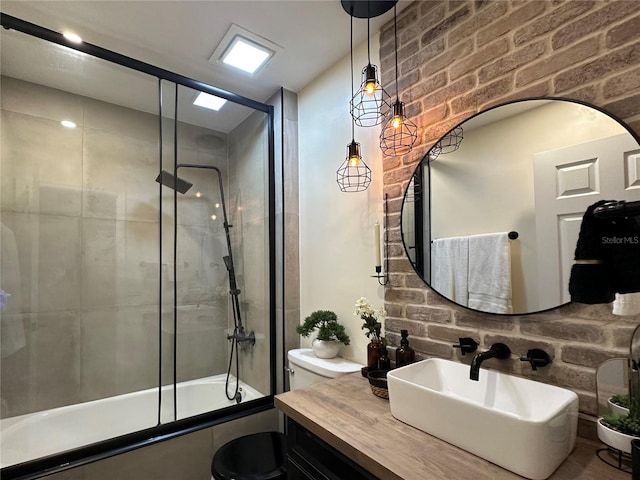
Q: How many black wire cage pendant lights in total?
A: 3